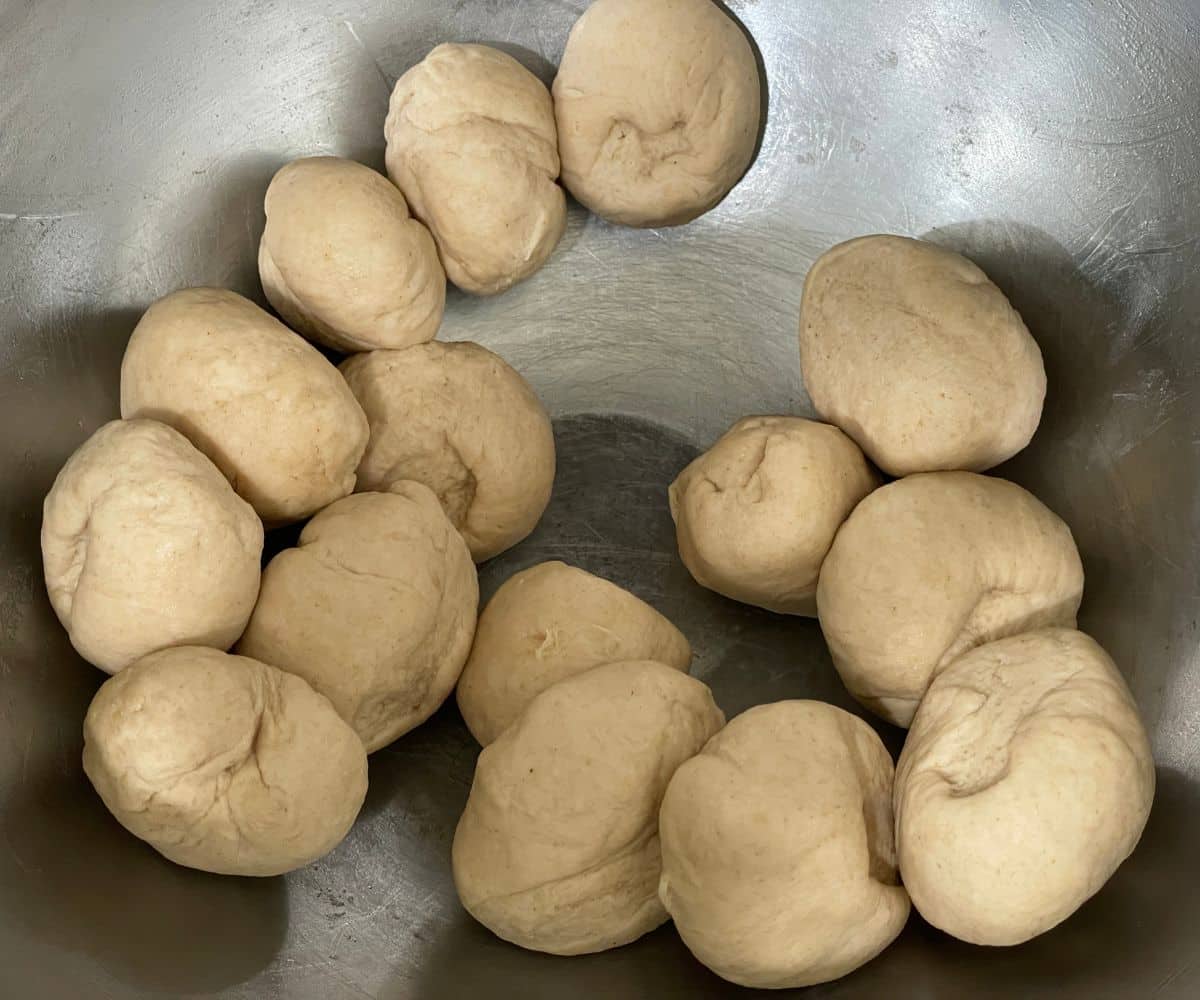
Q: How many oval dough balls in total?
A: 15